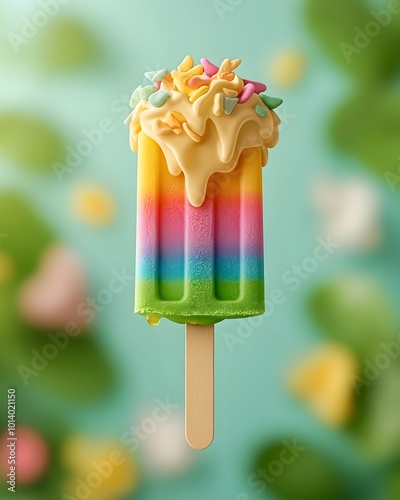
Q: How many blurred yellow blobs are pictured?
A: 5